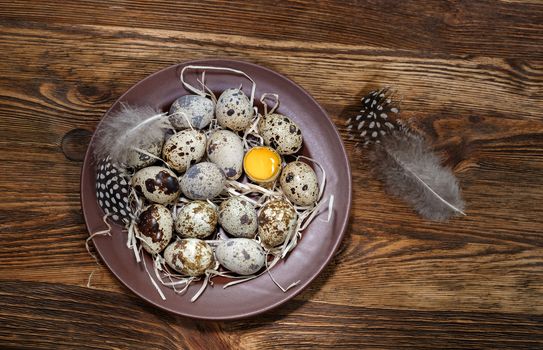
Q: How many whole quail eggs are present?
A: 15